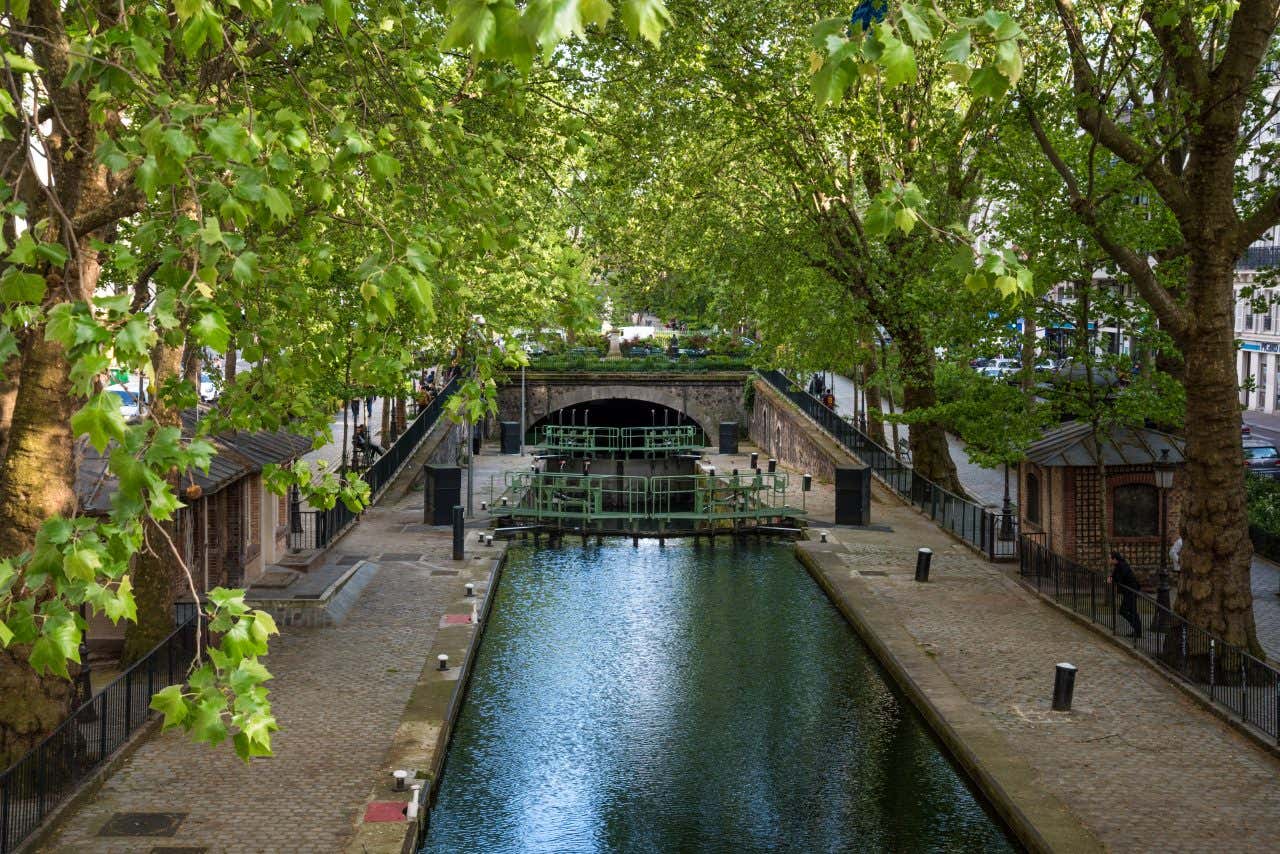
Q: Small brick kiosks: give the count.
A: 2